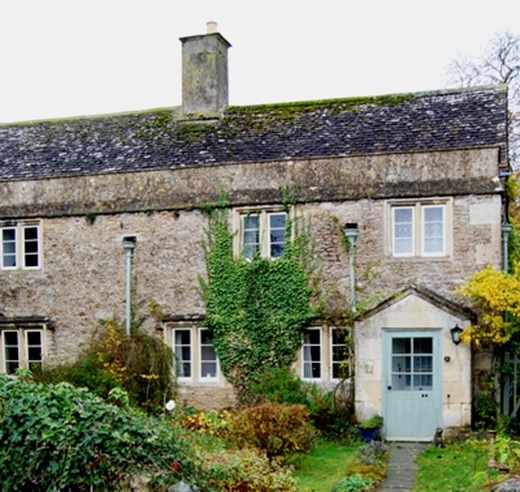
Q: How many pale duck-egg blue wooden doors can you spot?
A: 1